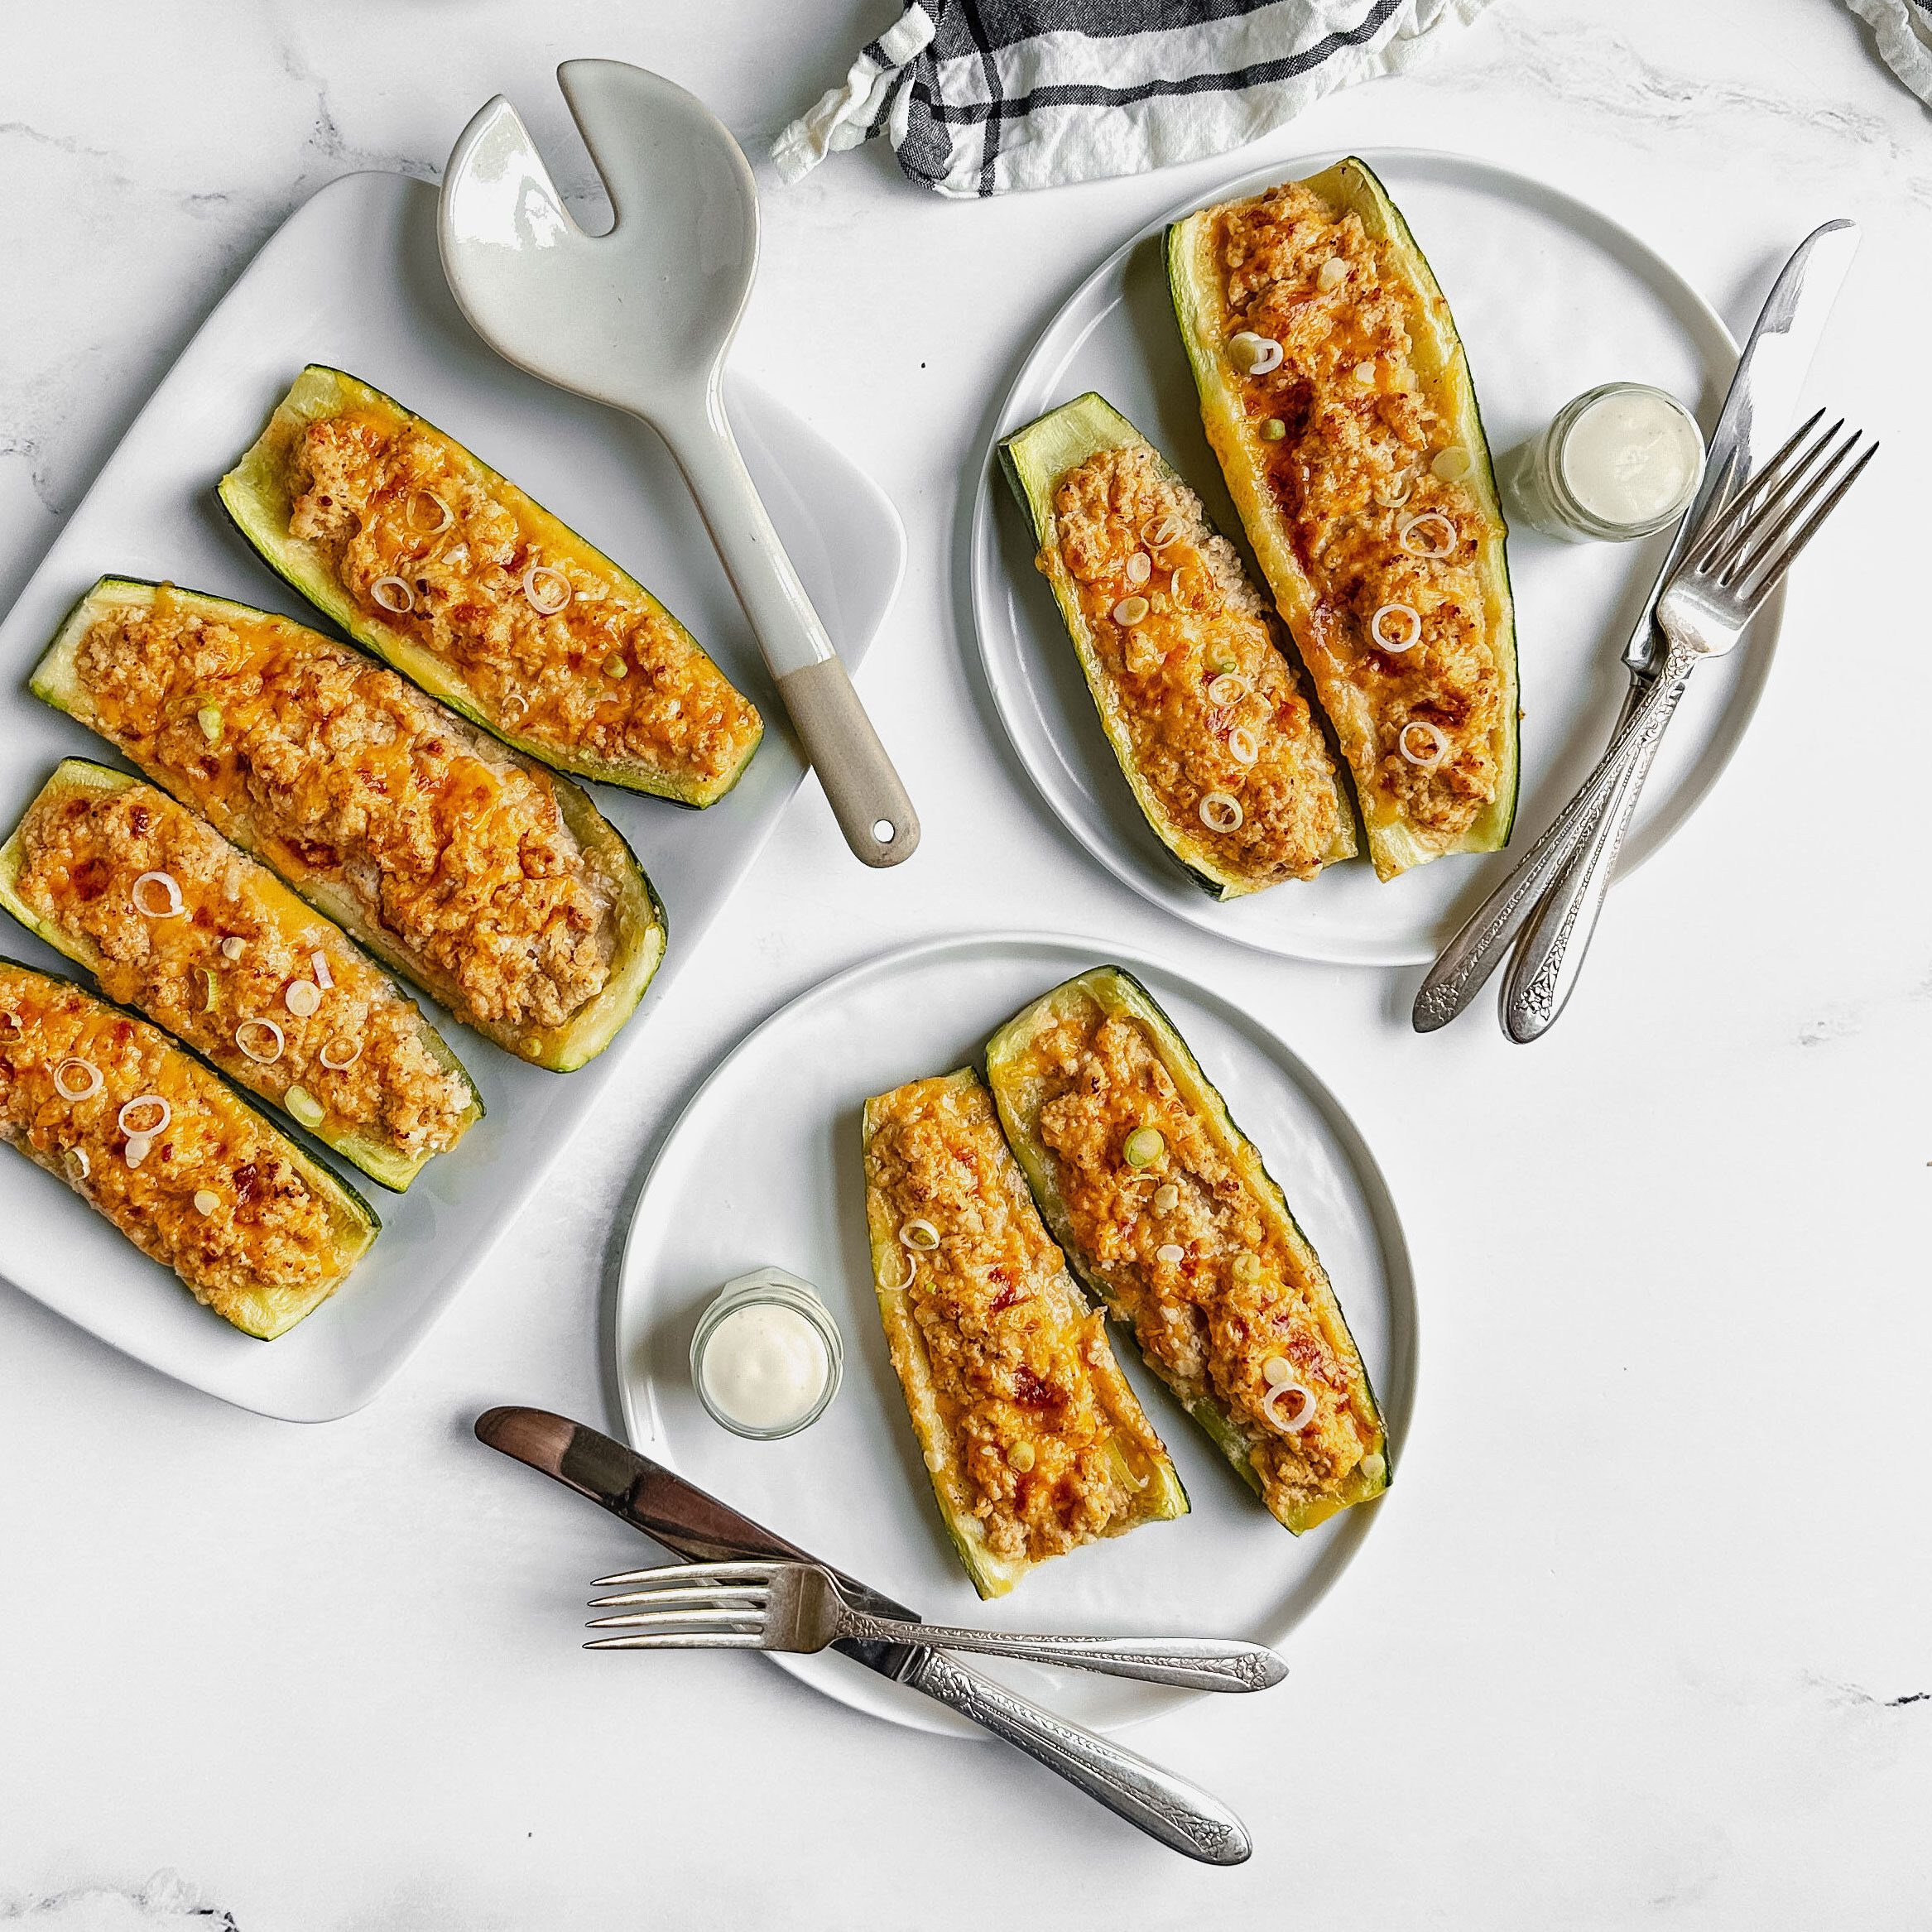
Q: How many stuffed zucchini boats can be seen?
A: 8